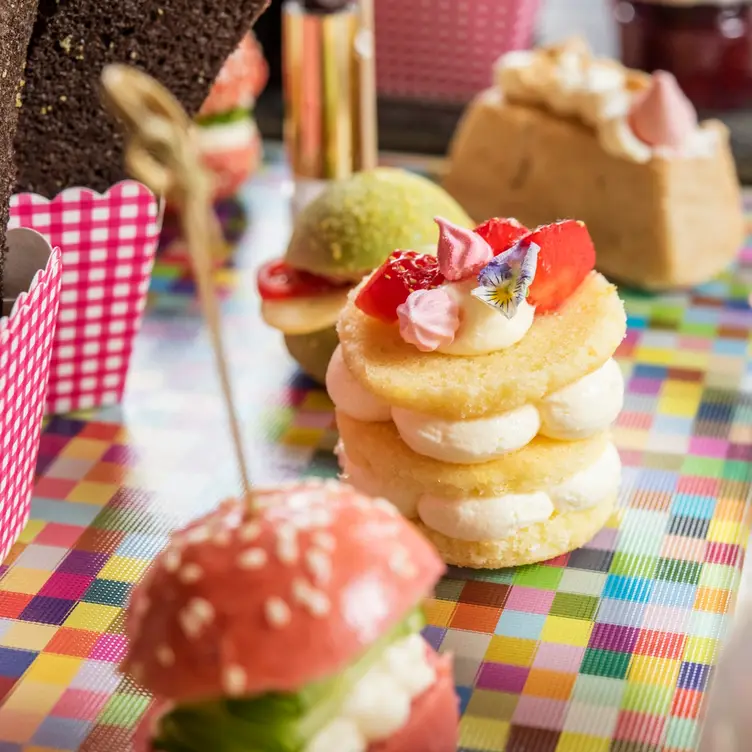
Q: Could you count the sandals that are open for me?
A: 0